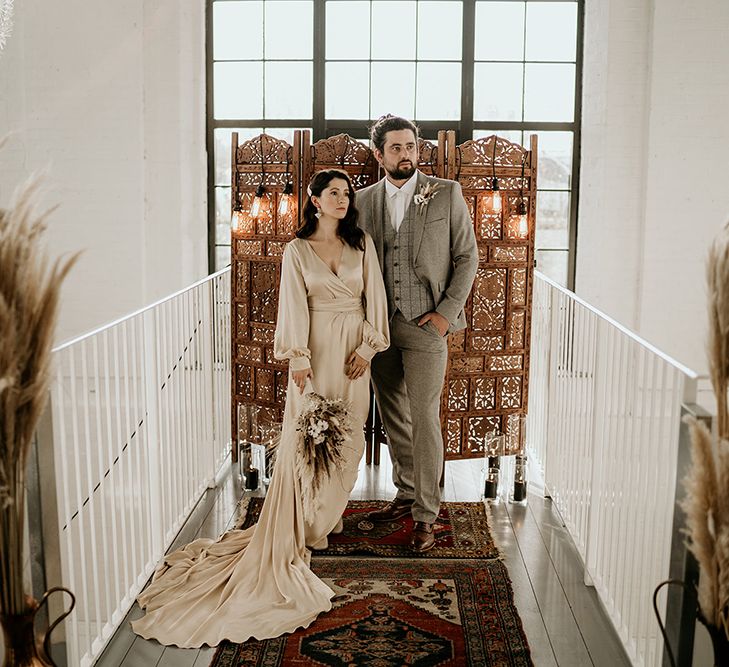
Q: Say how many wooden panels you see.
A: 4